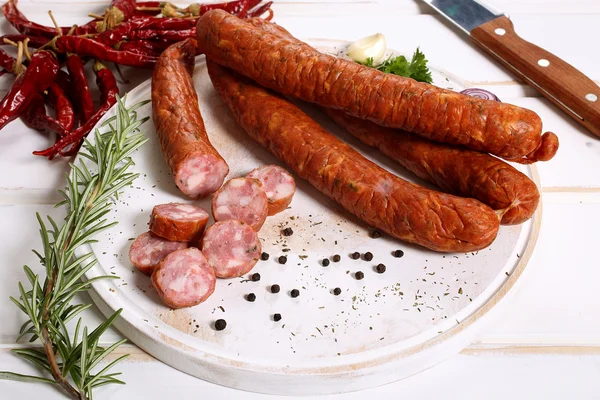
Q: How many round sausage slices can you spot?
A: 6